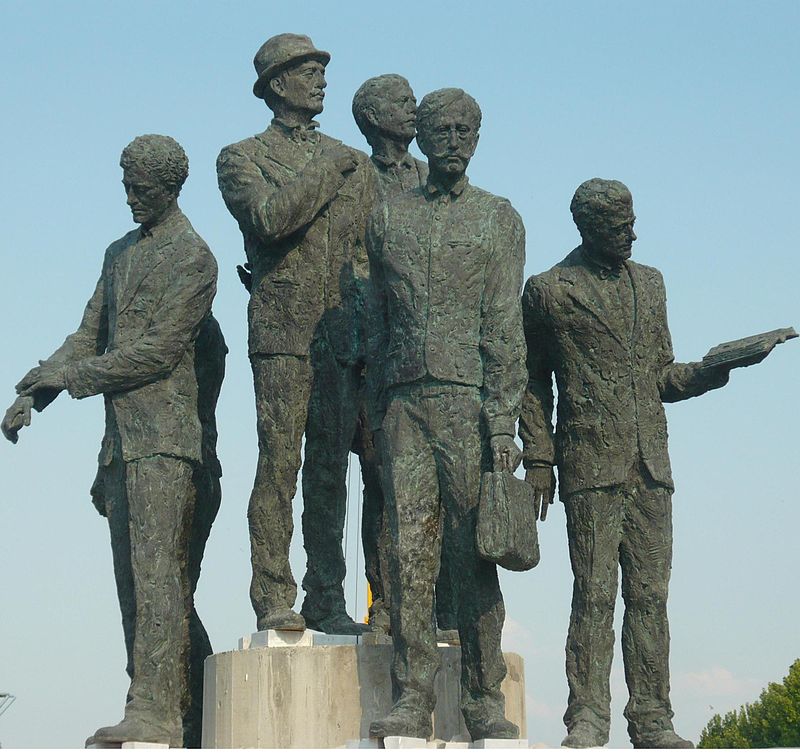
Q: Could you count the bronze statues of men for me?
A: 5